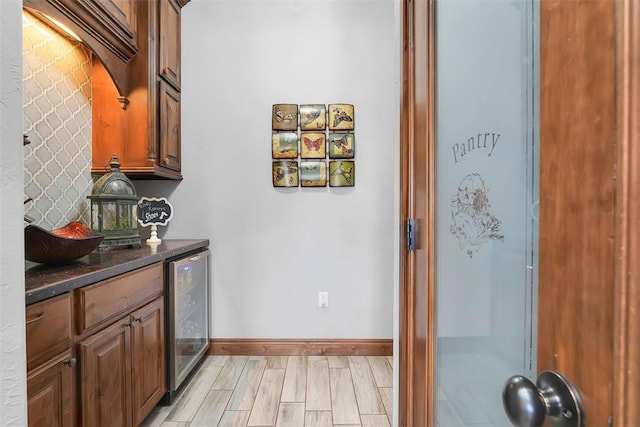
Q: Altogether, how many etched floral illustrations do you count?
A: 1